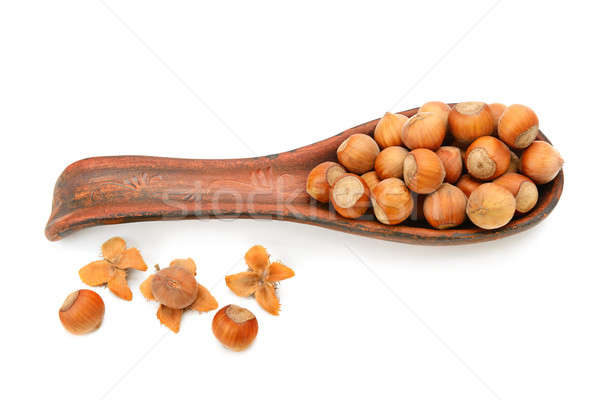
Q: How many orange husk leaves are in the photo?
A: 12